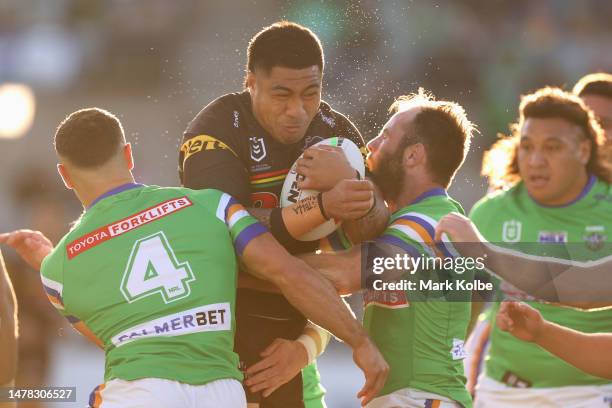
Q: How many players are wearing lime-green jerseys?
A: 3